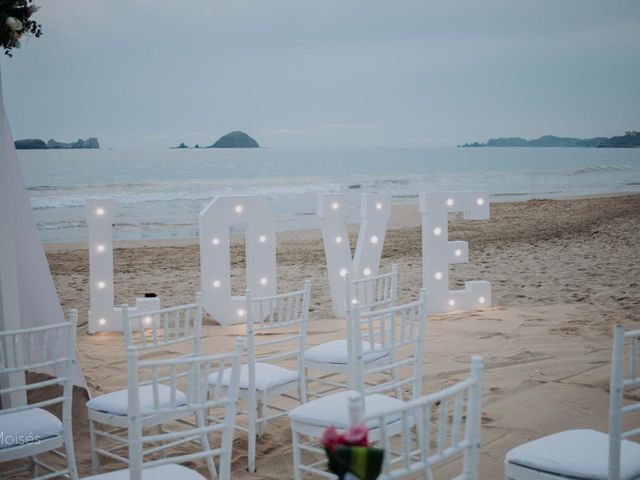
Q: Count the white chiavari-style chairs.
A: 8